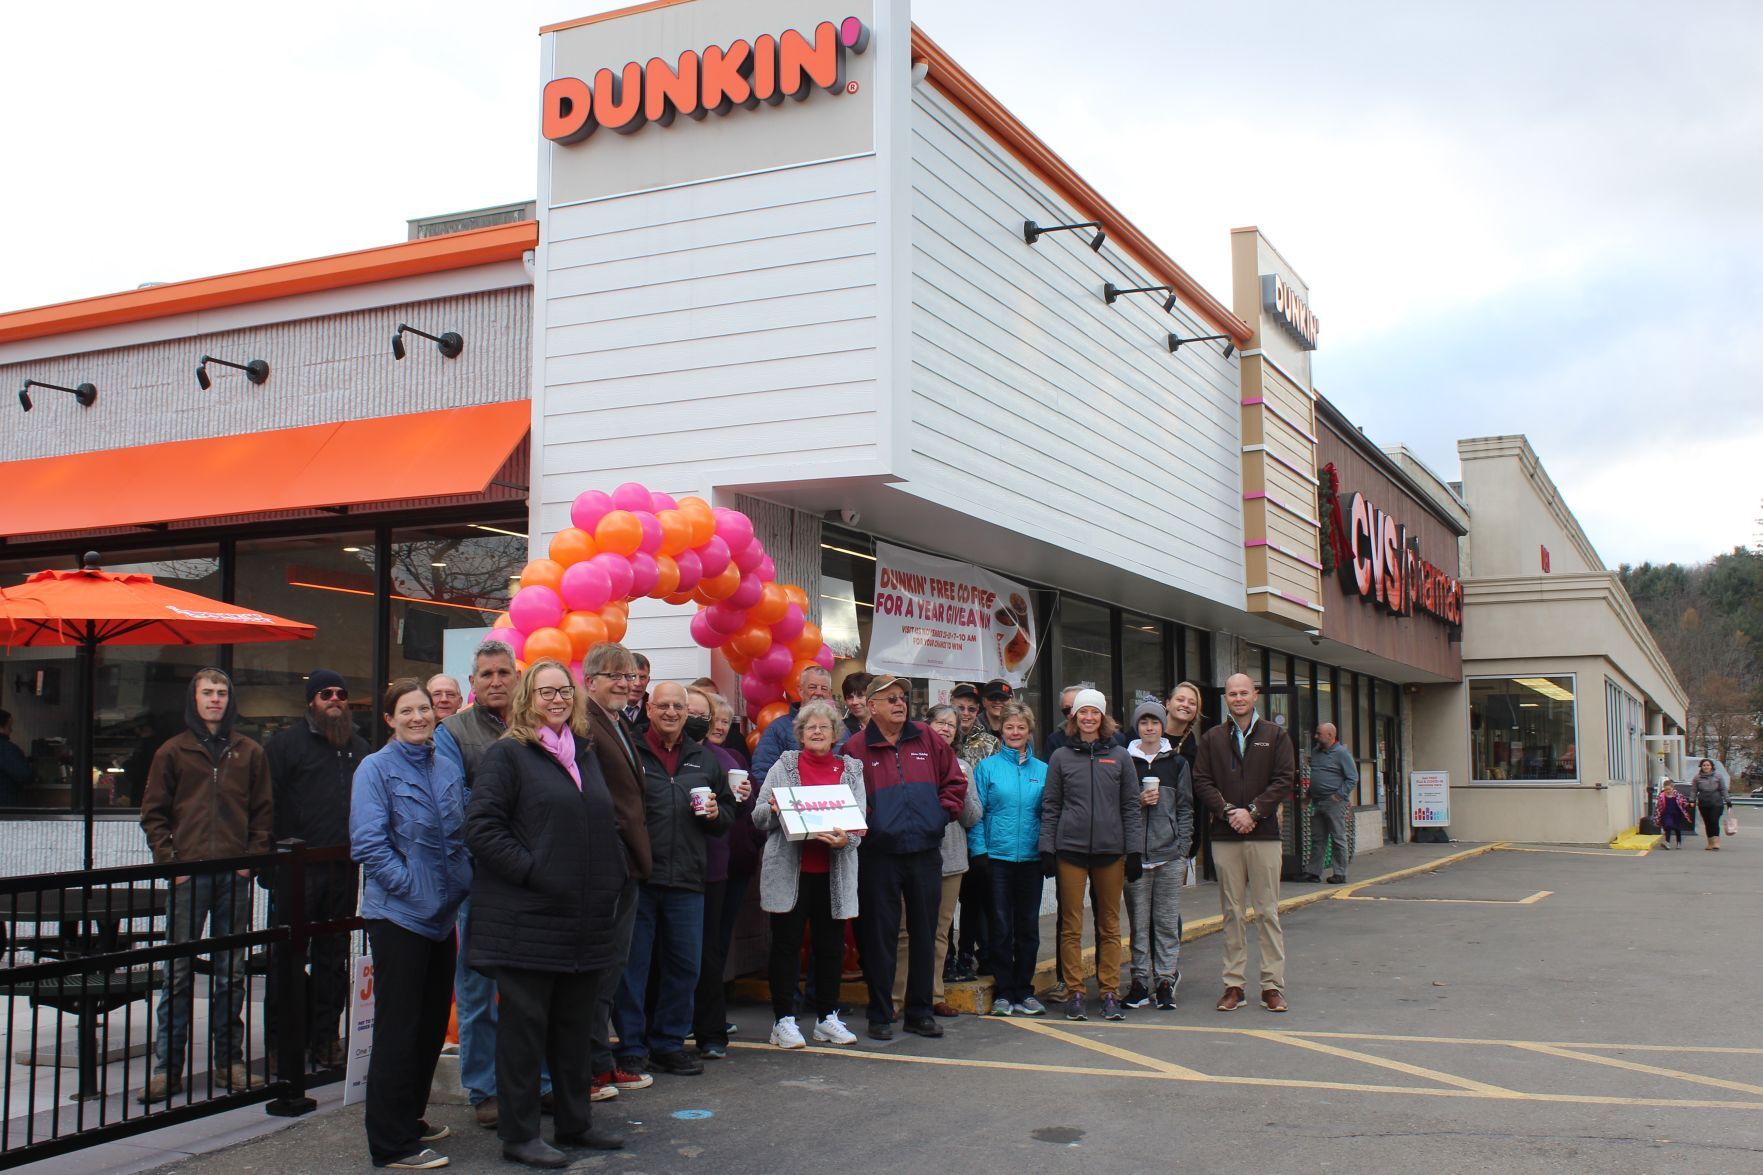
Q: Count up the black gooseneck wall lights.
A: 6